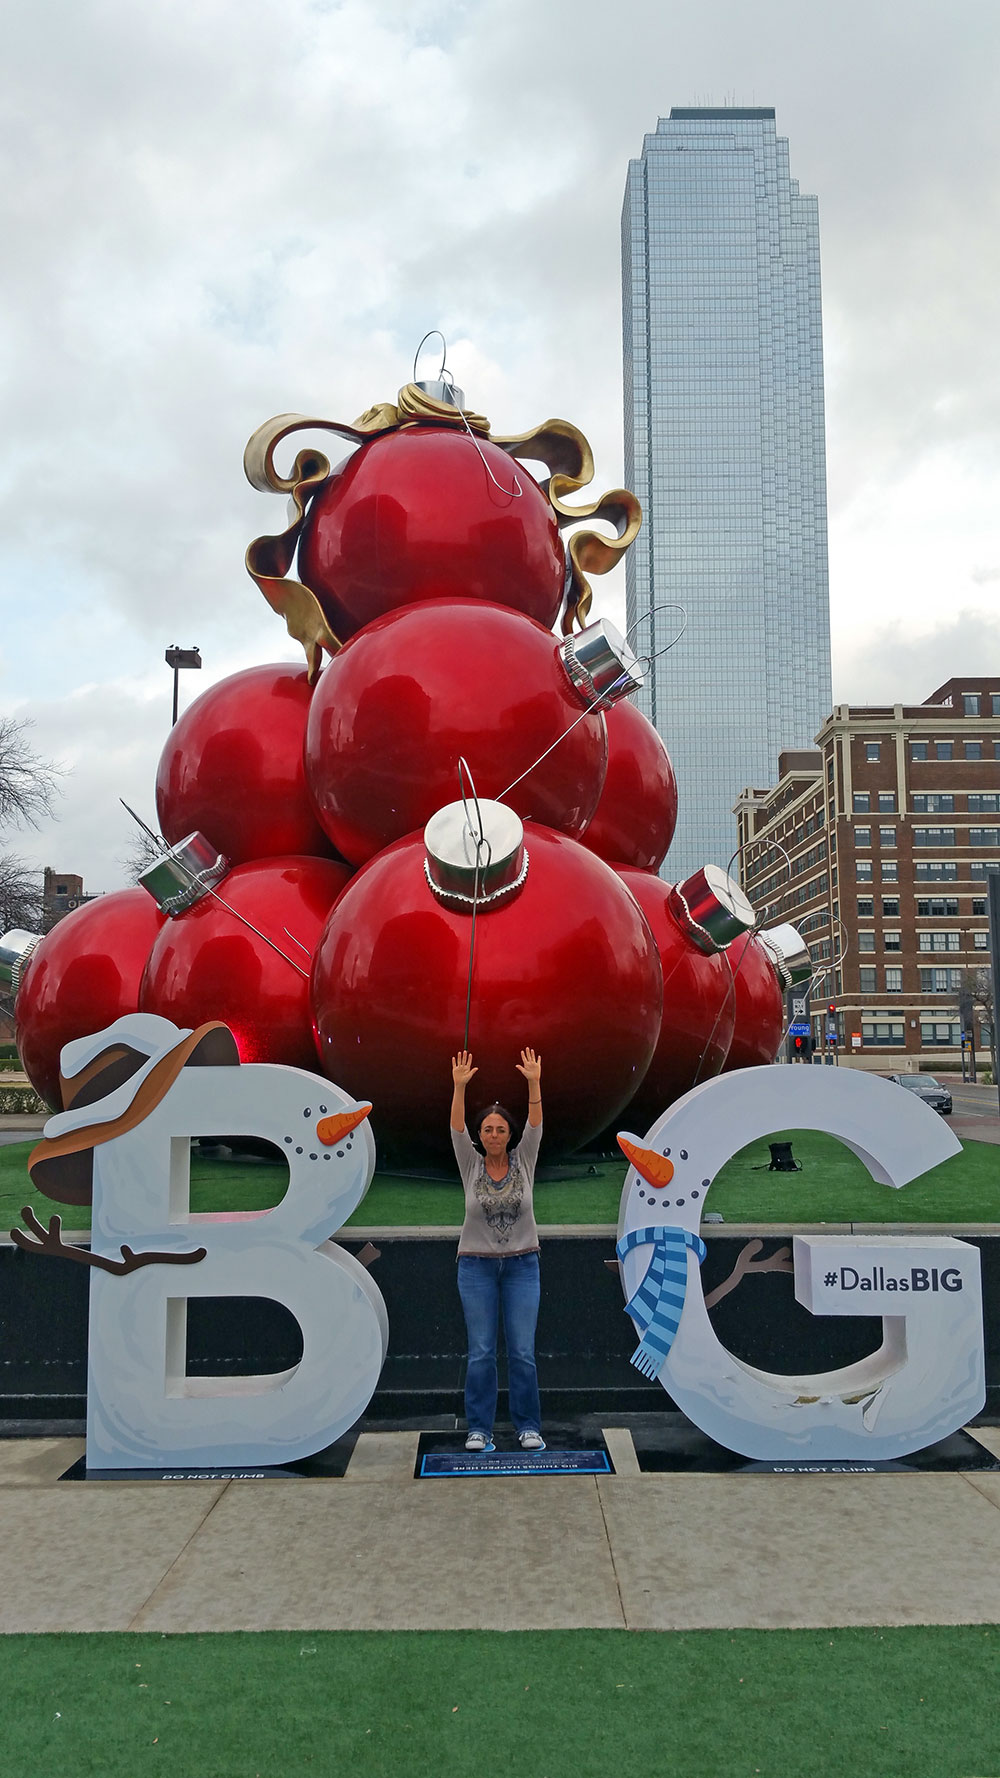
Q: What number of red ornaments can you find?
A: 9